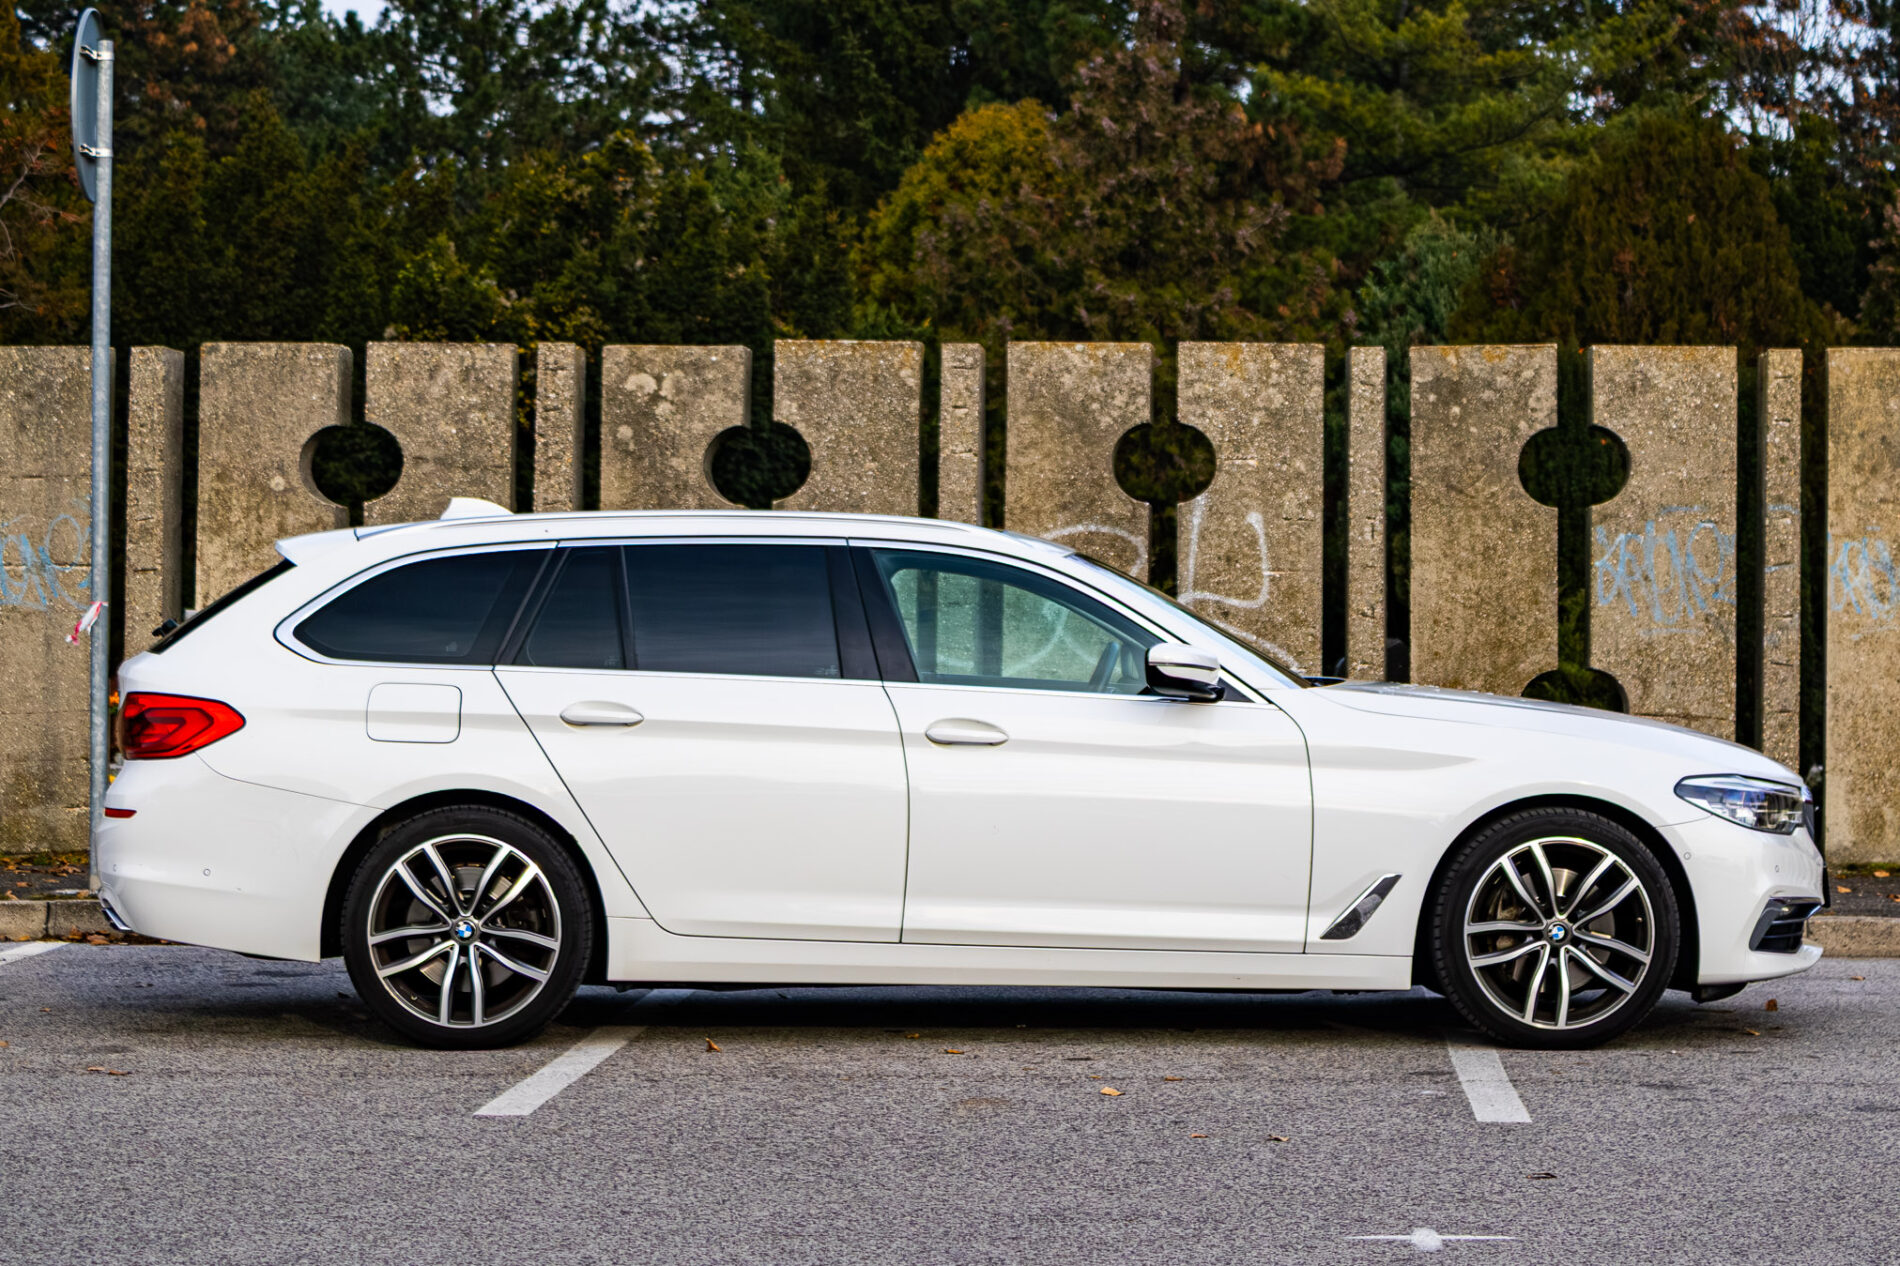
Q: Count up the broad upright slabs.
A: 10